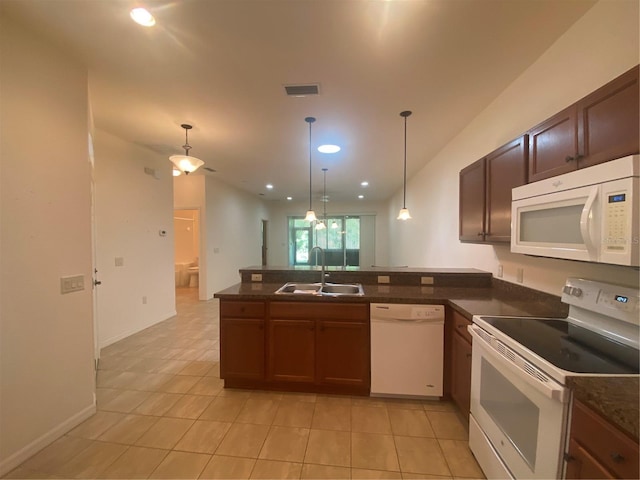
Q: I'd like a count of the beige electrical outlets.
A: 3